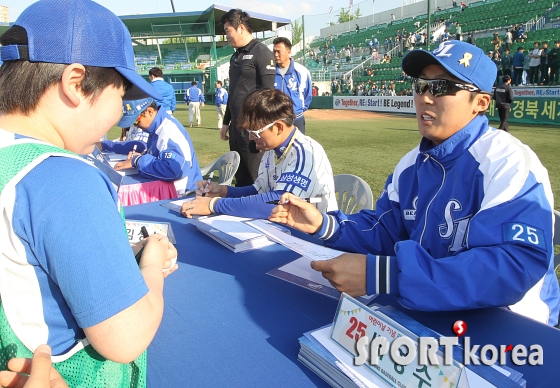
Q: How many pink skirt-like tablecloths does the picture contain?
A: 1